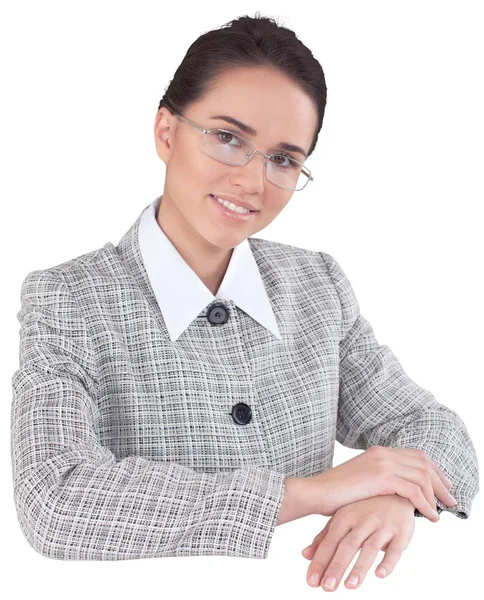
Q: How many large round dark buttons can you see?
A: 2